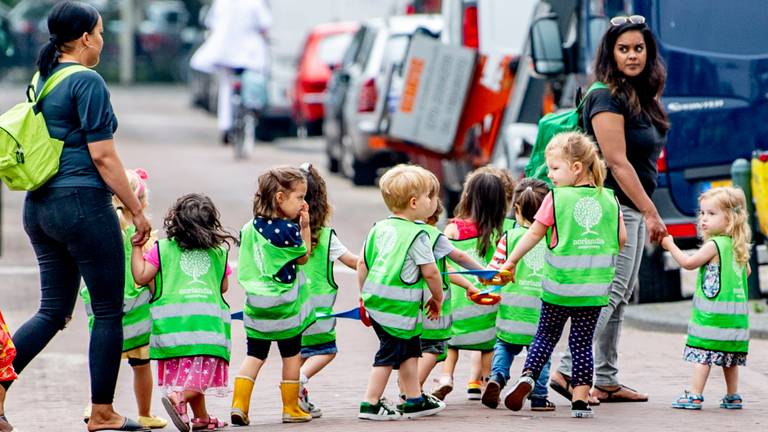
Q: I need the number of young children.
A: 11